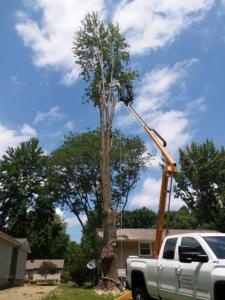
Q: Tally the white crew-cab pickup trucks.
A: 1